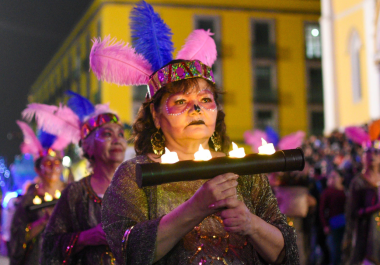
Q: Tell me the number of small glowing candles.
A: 7